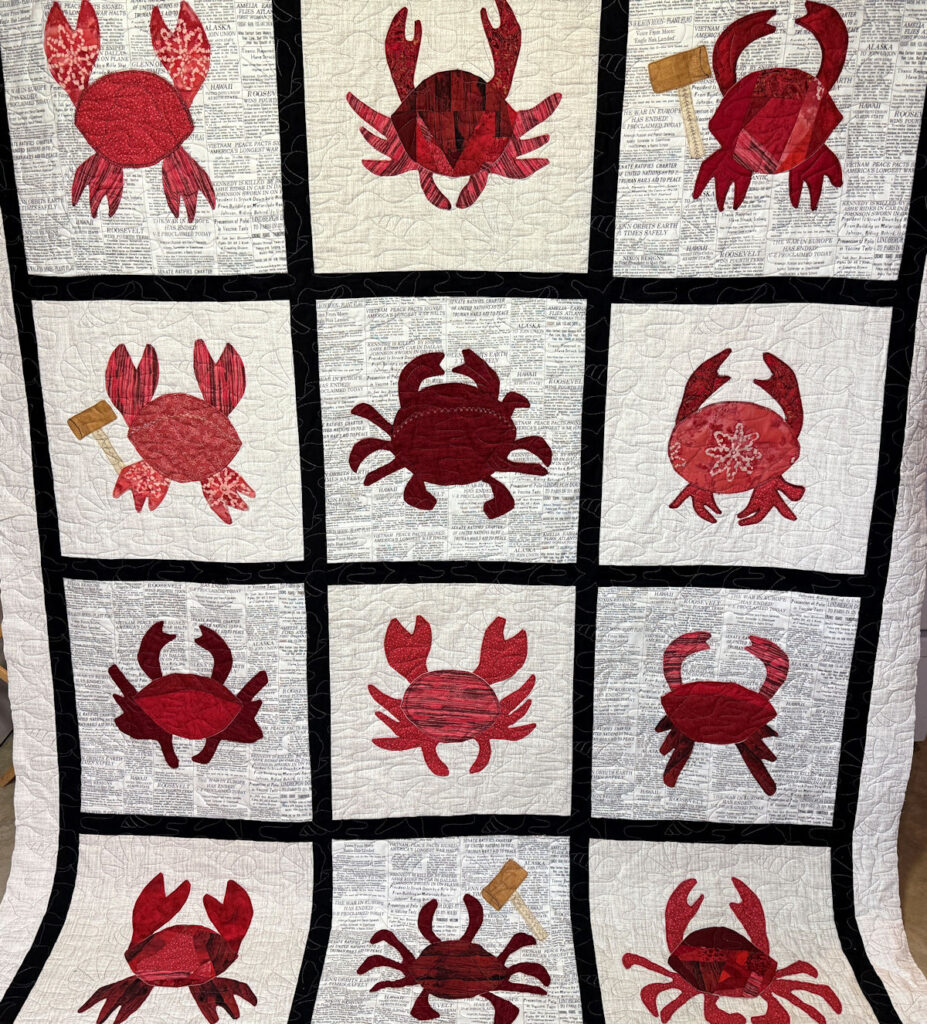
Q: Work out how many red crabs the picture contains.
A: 12